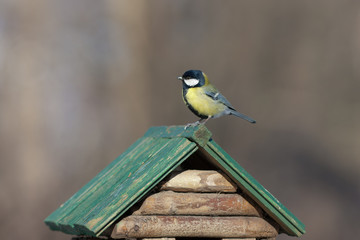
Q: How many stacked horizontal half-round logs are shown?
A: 3